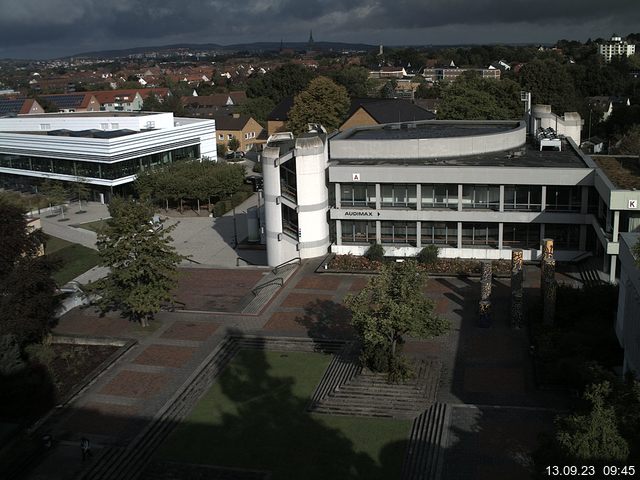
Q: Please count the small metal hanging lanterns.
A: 0